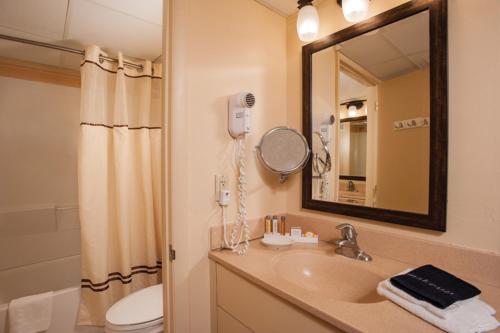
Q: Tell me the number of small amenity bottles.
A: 3